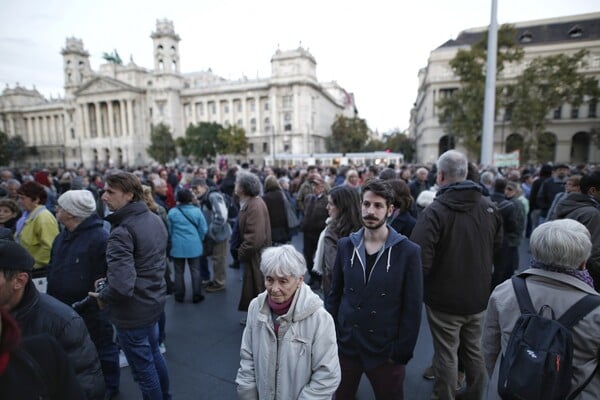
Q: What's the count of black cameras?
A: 1